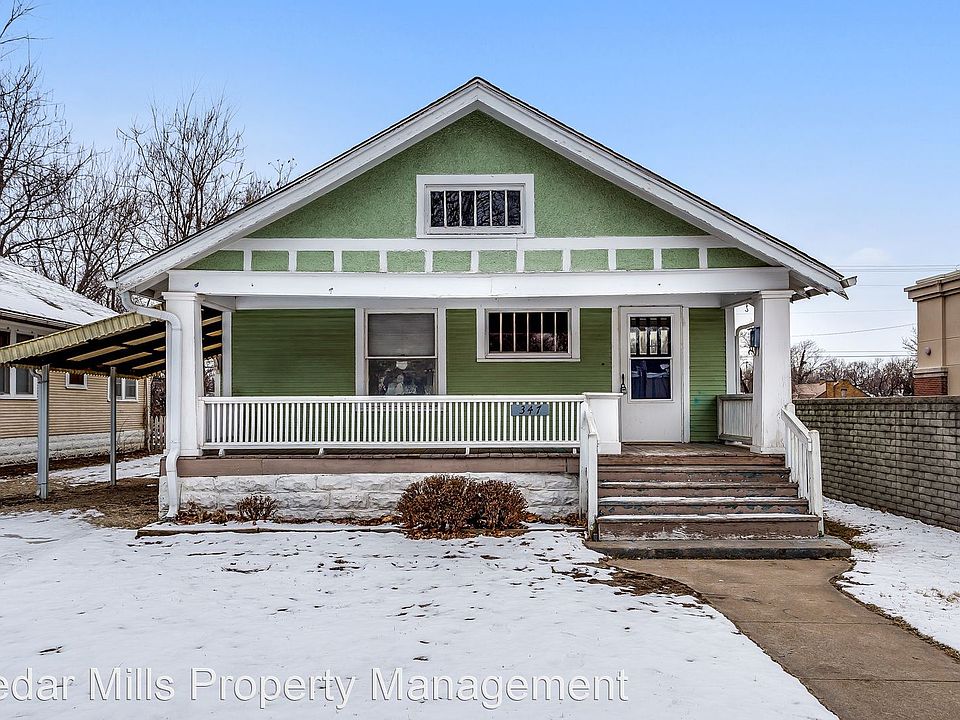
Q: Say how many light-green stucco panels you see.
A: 12